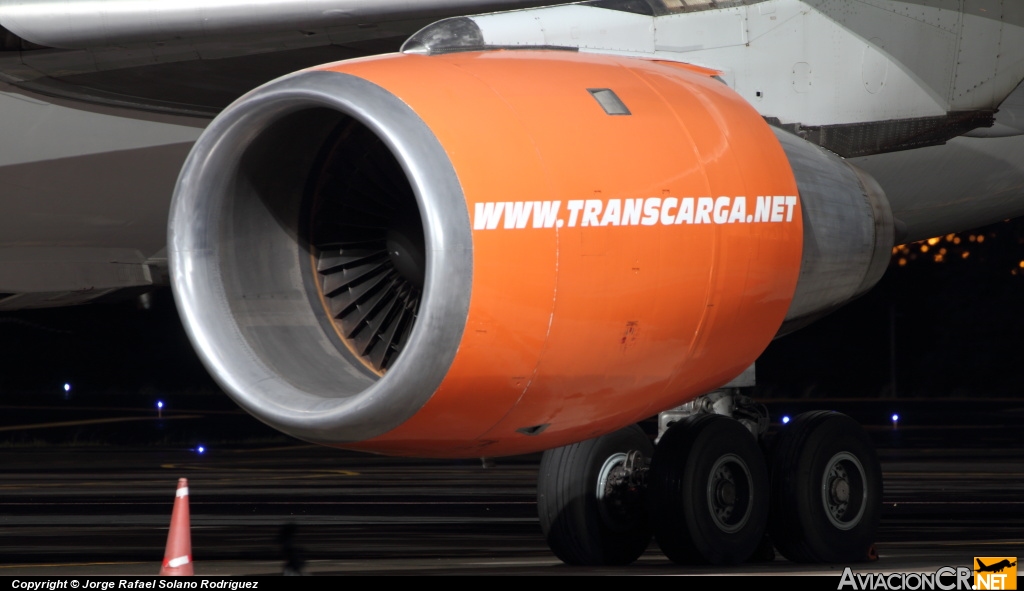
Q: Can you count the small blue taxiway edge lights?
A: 5